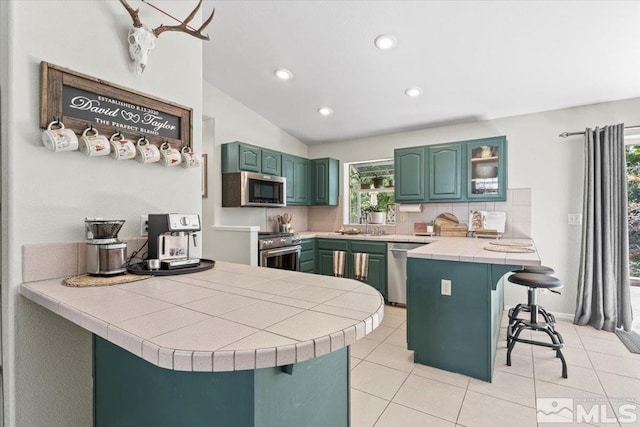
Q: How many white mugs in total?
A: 6